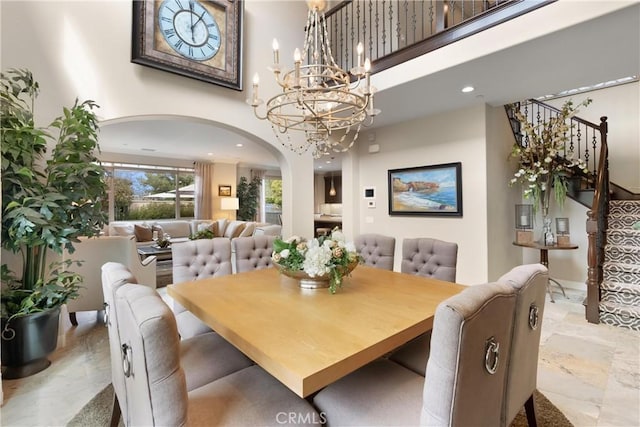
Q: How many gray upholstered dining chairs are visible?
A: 8